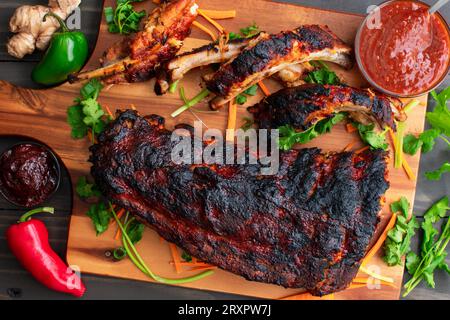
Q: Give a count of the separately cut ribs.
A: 4